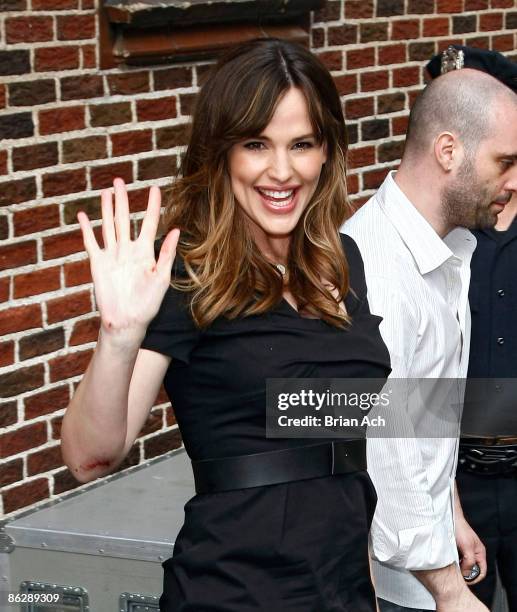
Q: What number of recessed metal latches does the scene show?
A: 2